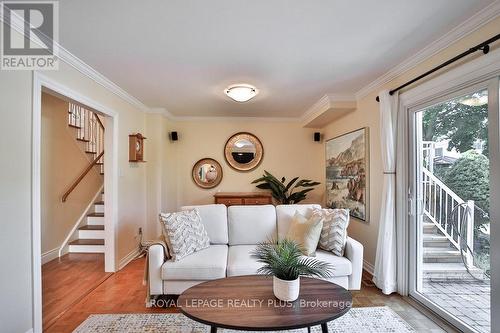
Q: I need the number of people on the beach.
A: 0